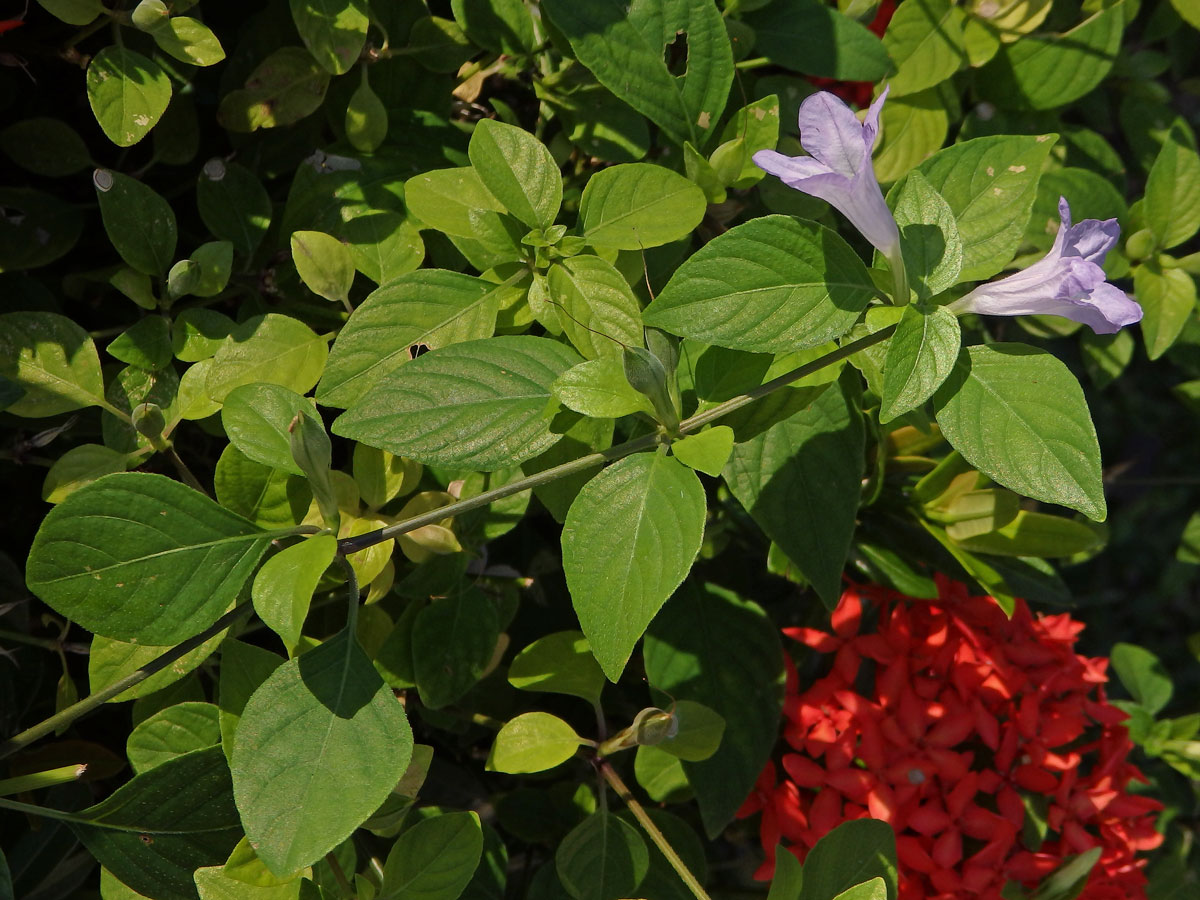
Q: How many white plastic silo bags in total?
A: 0